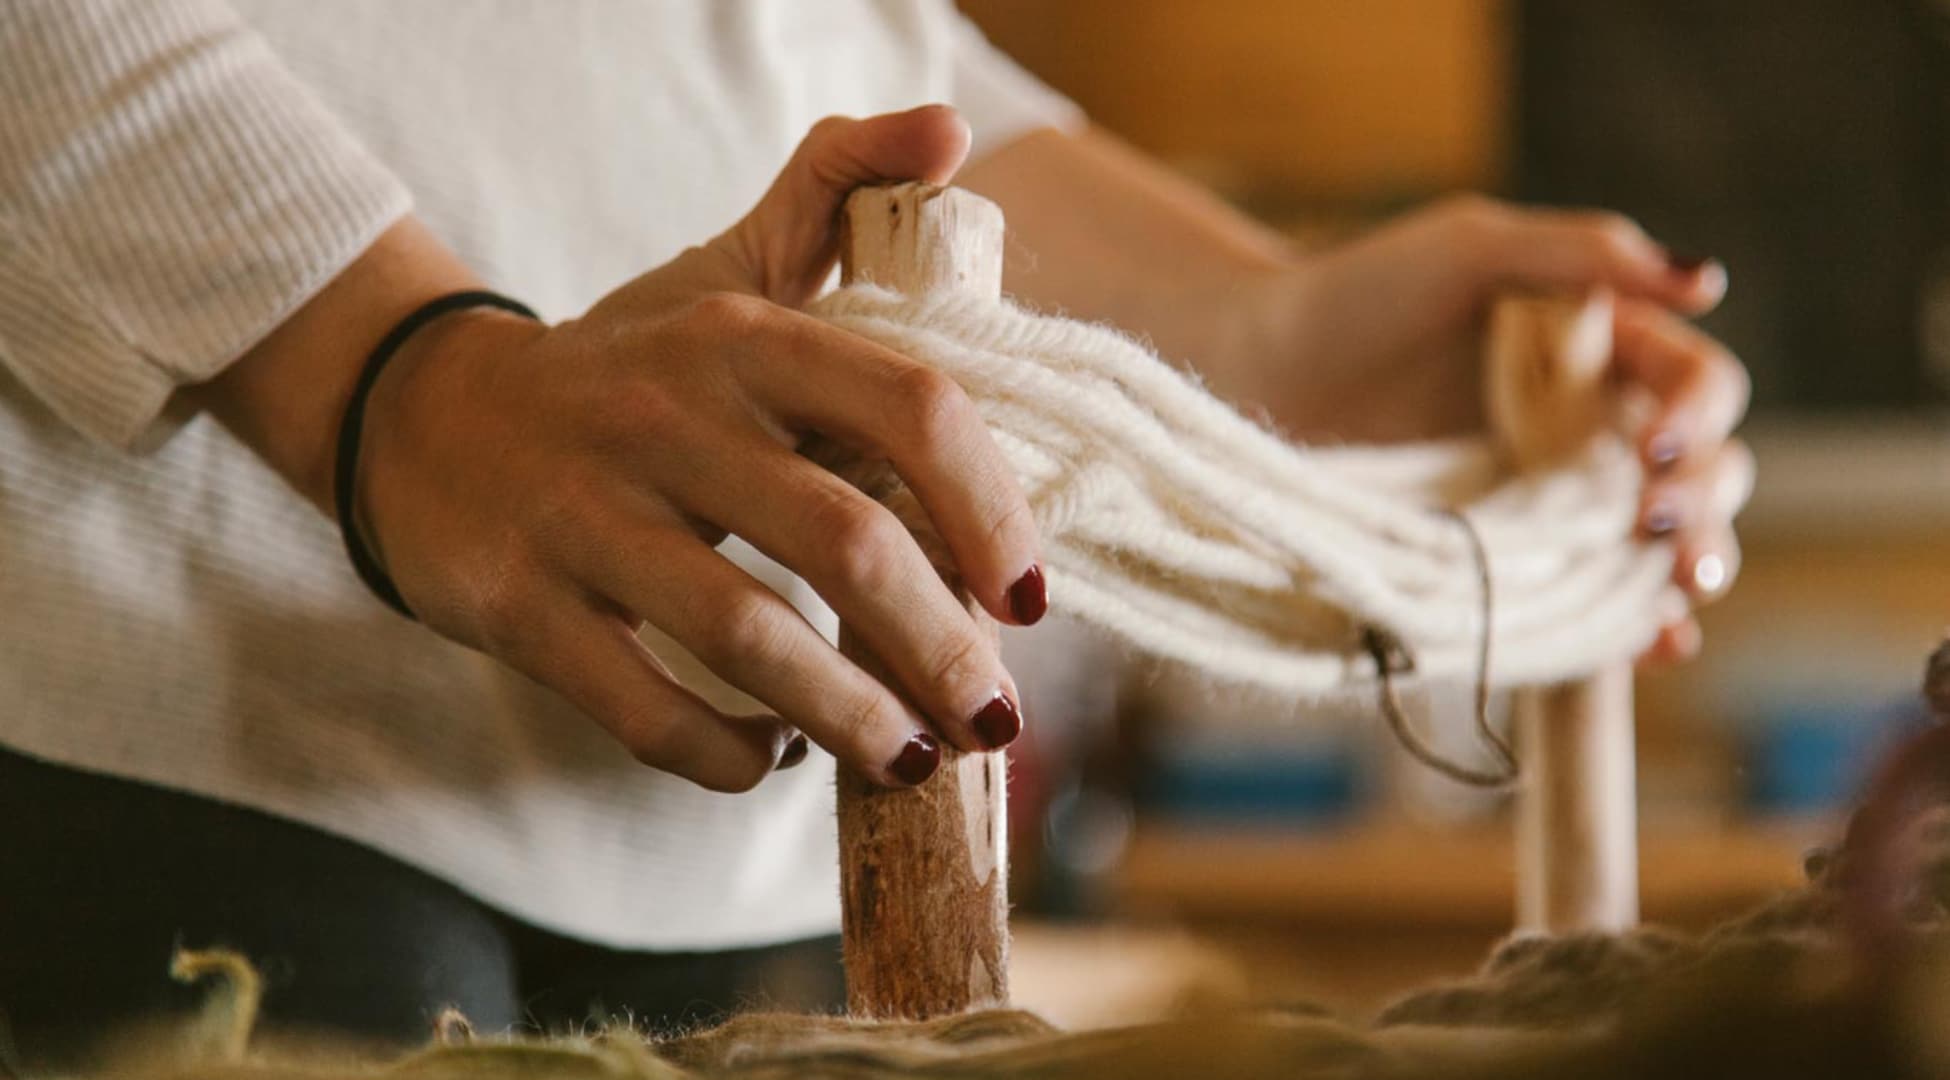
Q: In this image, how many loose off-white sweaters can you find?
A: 1